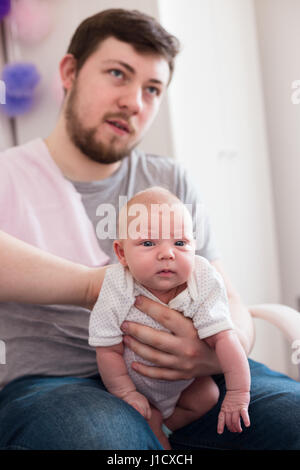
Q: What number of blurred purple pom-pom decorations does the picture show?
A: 2